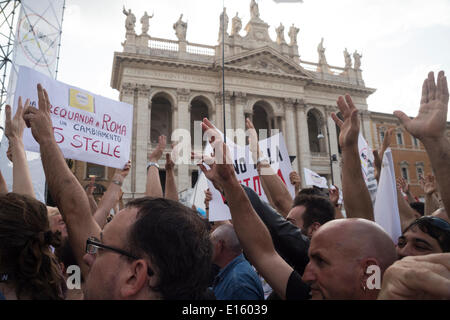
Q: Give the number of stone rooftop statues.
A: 11